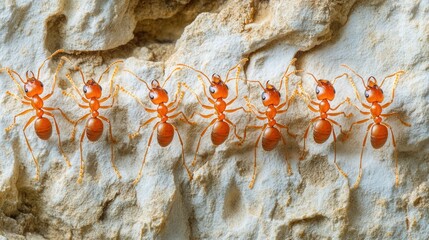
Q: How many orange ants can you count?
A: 7